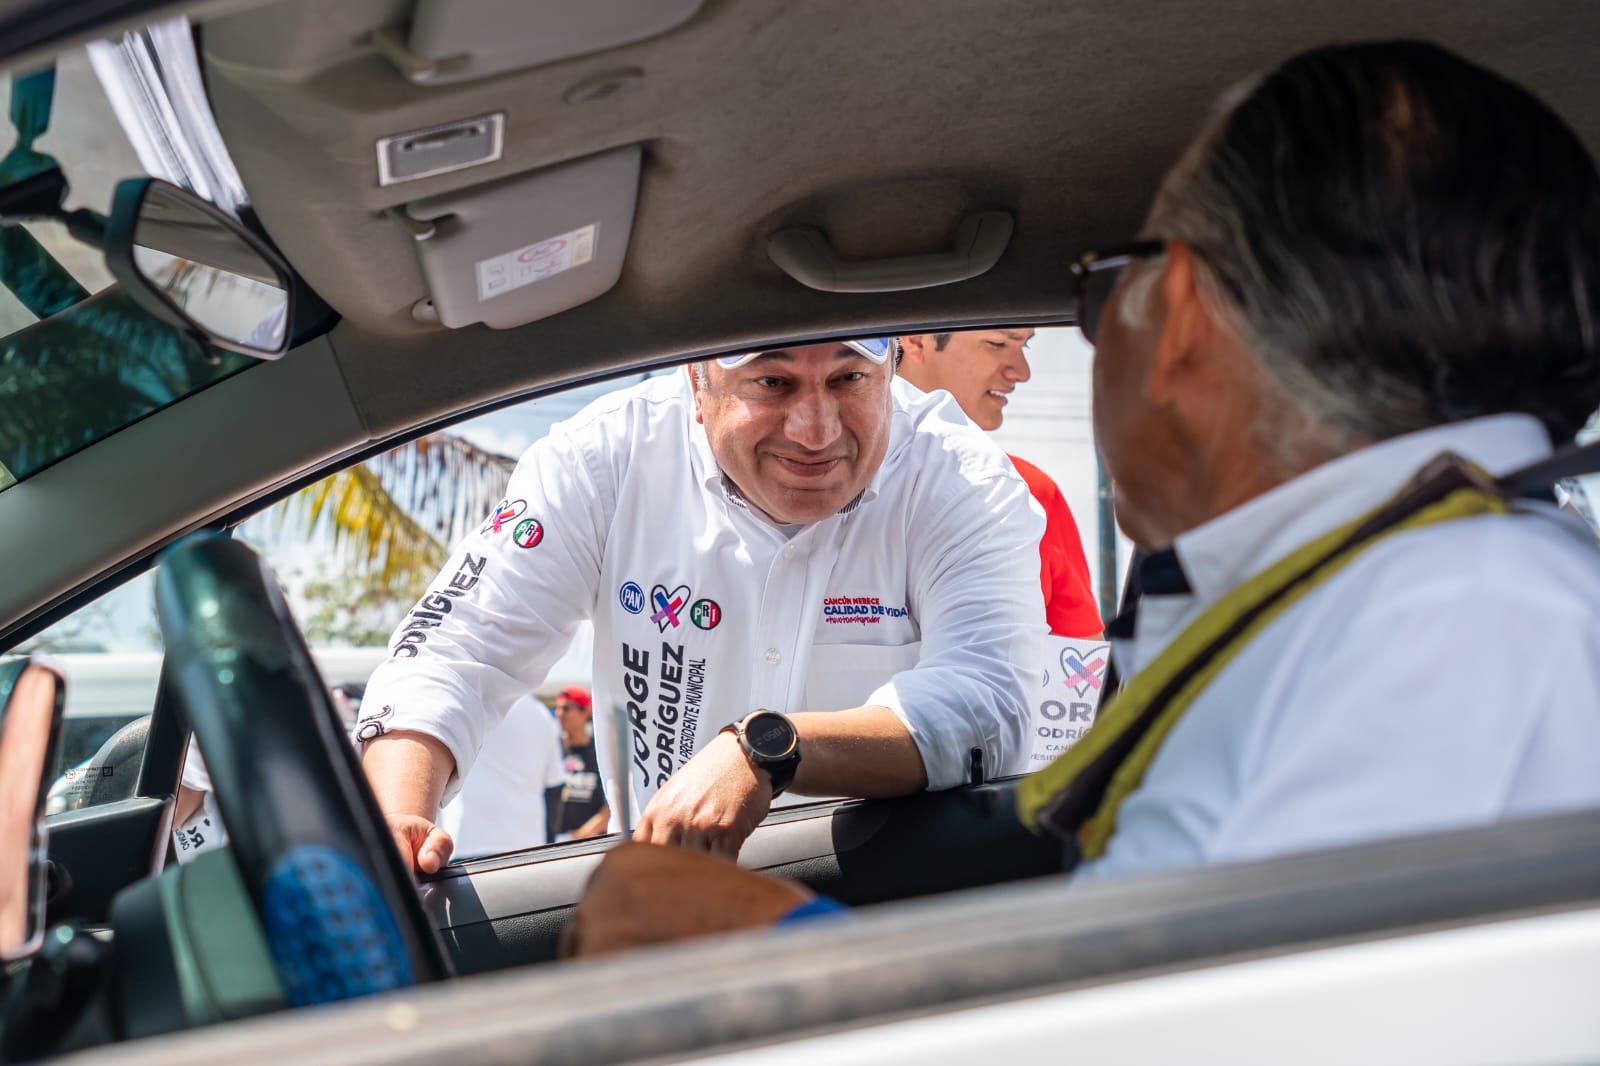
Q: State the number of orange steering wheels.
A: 0